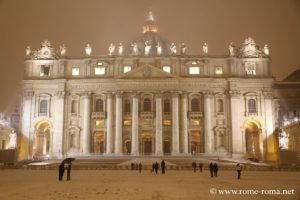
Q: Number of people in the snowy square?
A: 13